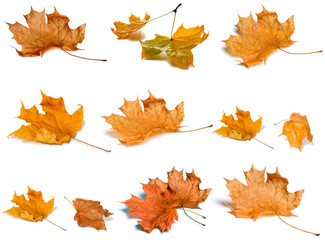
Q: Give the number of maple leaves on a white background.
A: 13